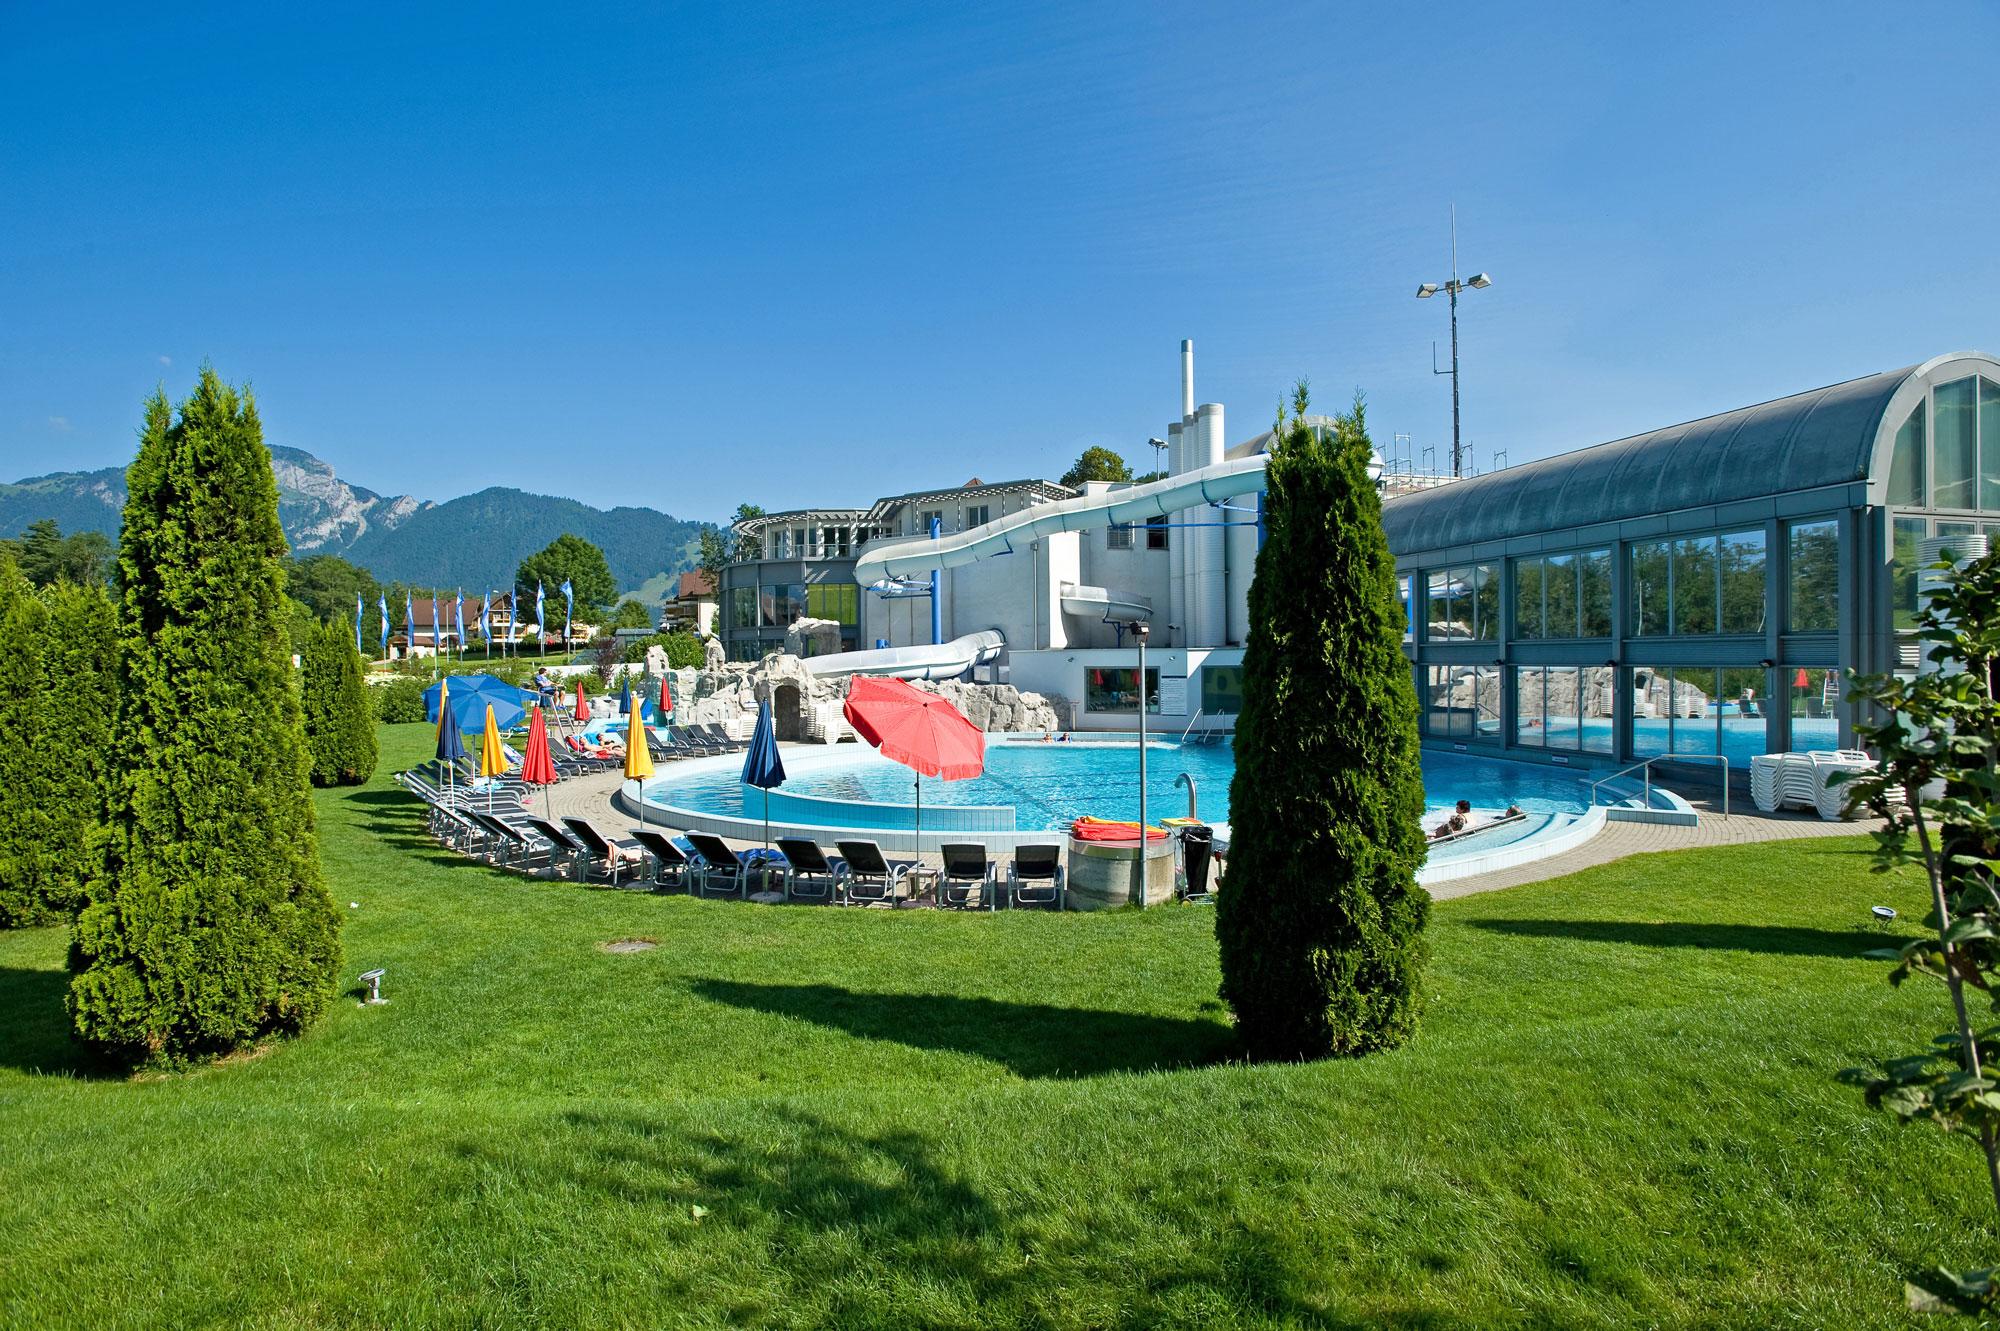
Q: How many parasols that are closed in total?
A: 9